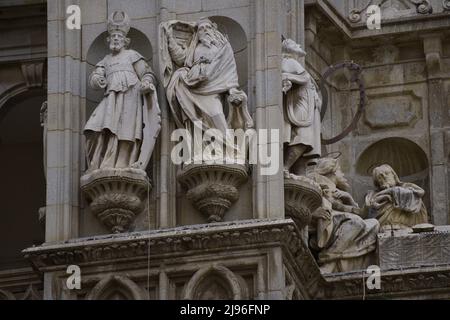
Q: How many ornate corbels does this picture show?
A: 3